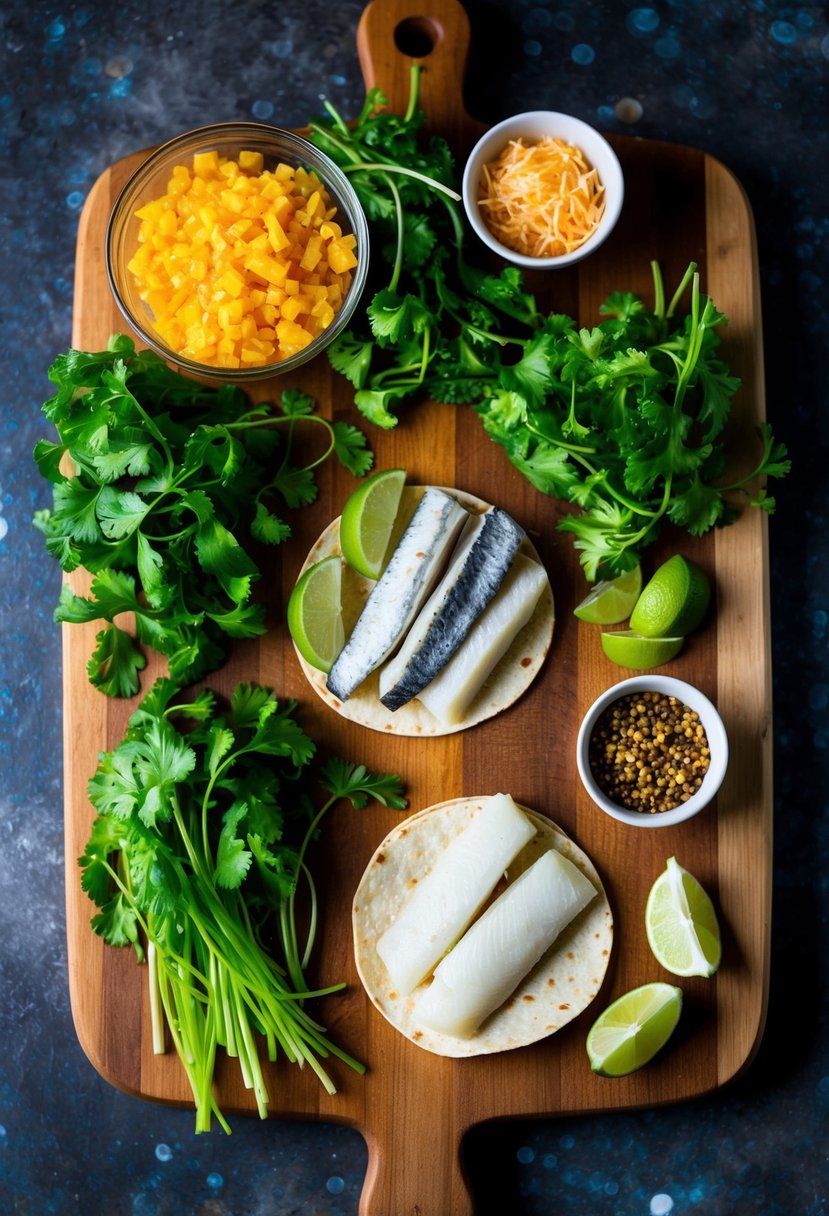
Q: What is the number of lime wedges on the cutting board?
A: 7